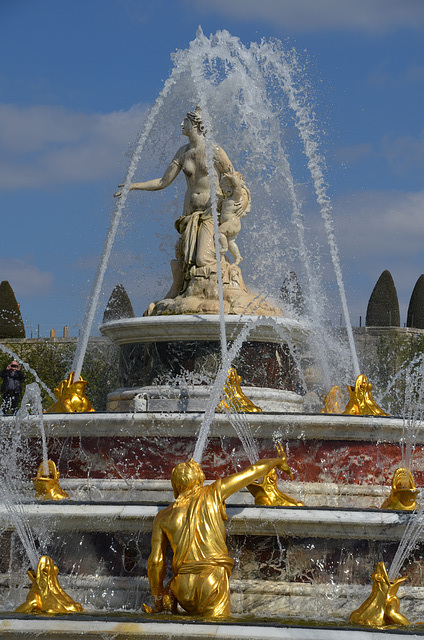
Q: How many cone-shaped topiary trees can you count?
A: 5